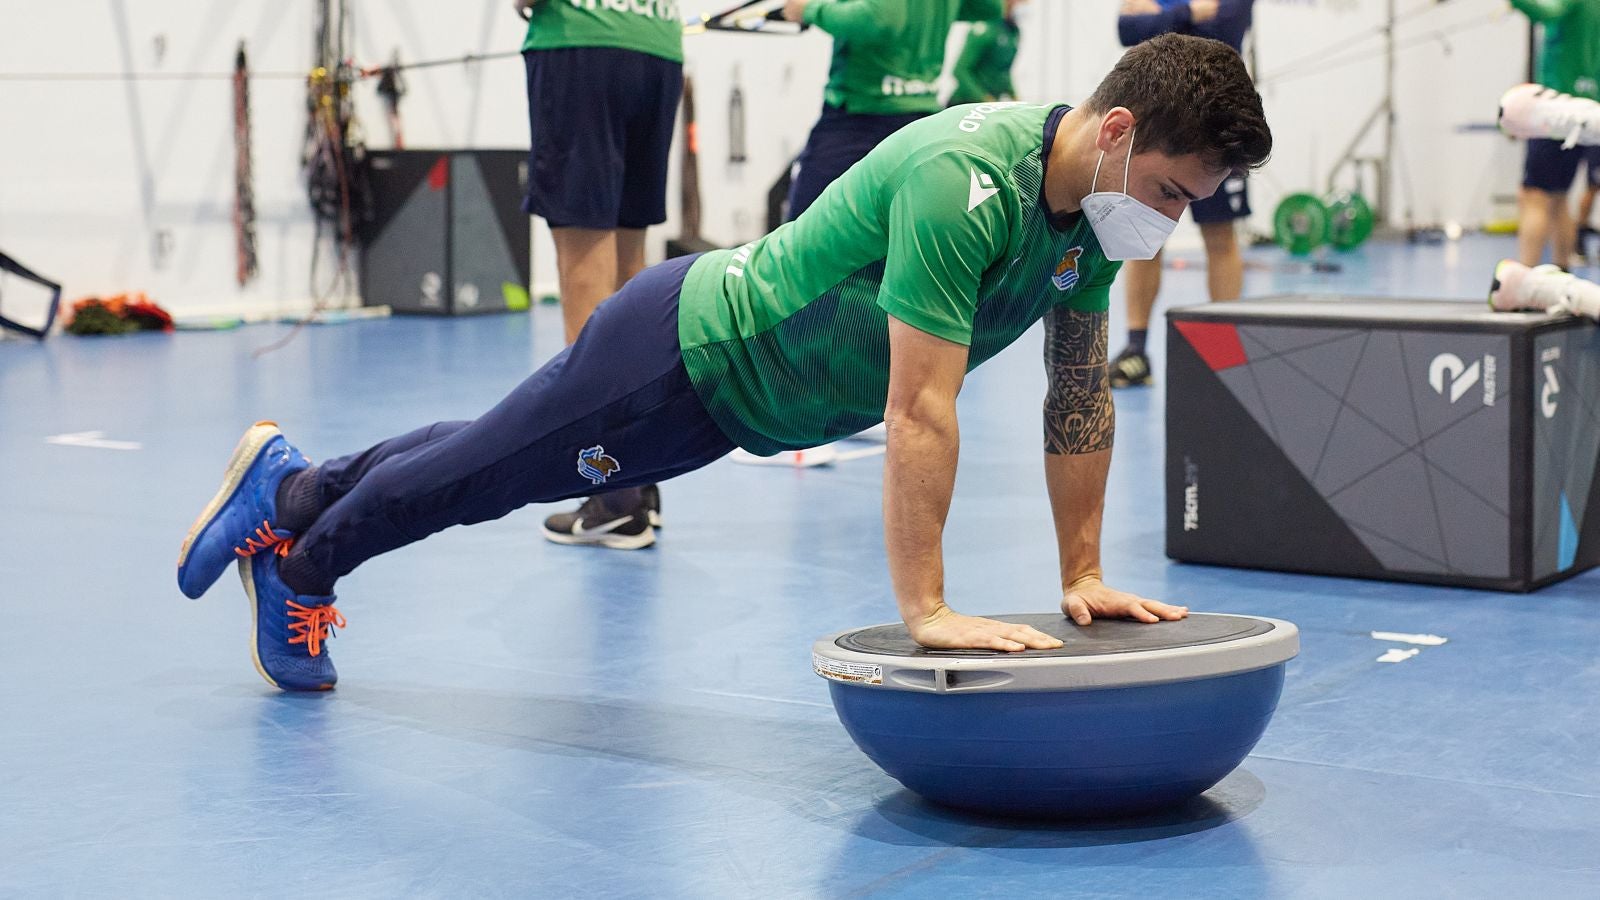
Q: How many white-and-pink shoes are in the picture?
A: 2